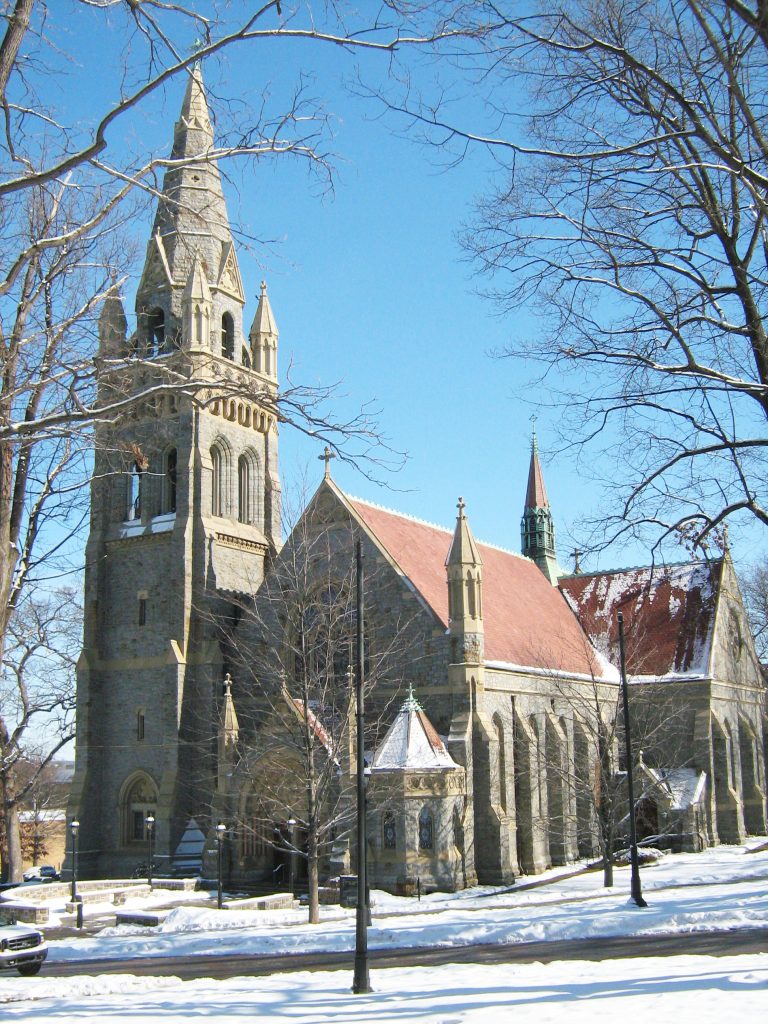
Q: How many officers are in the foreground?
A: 0